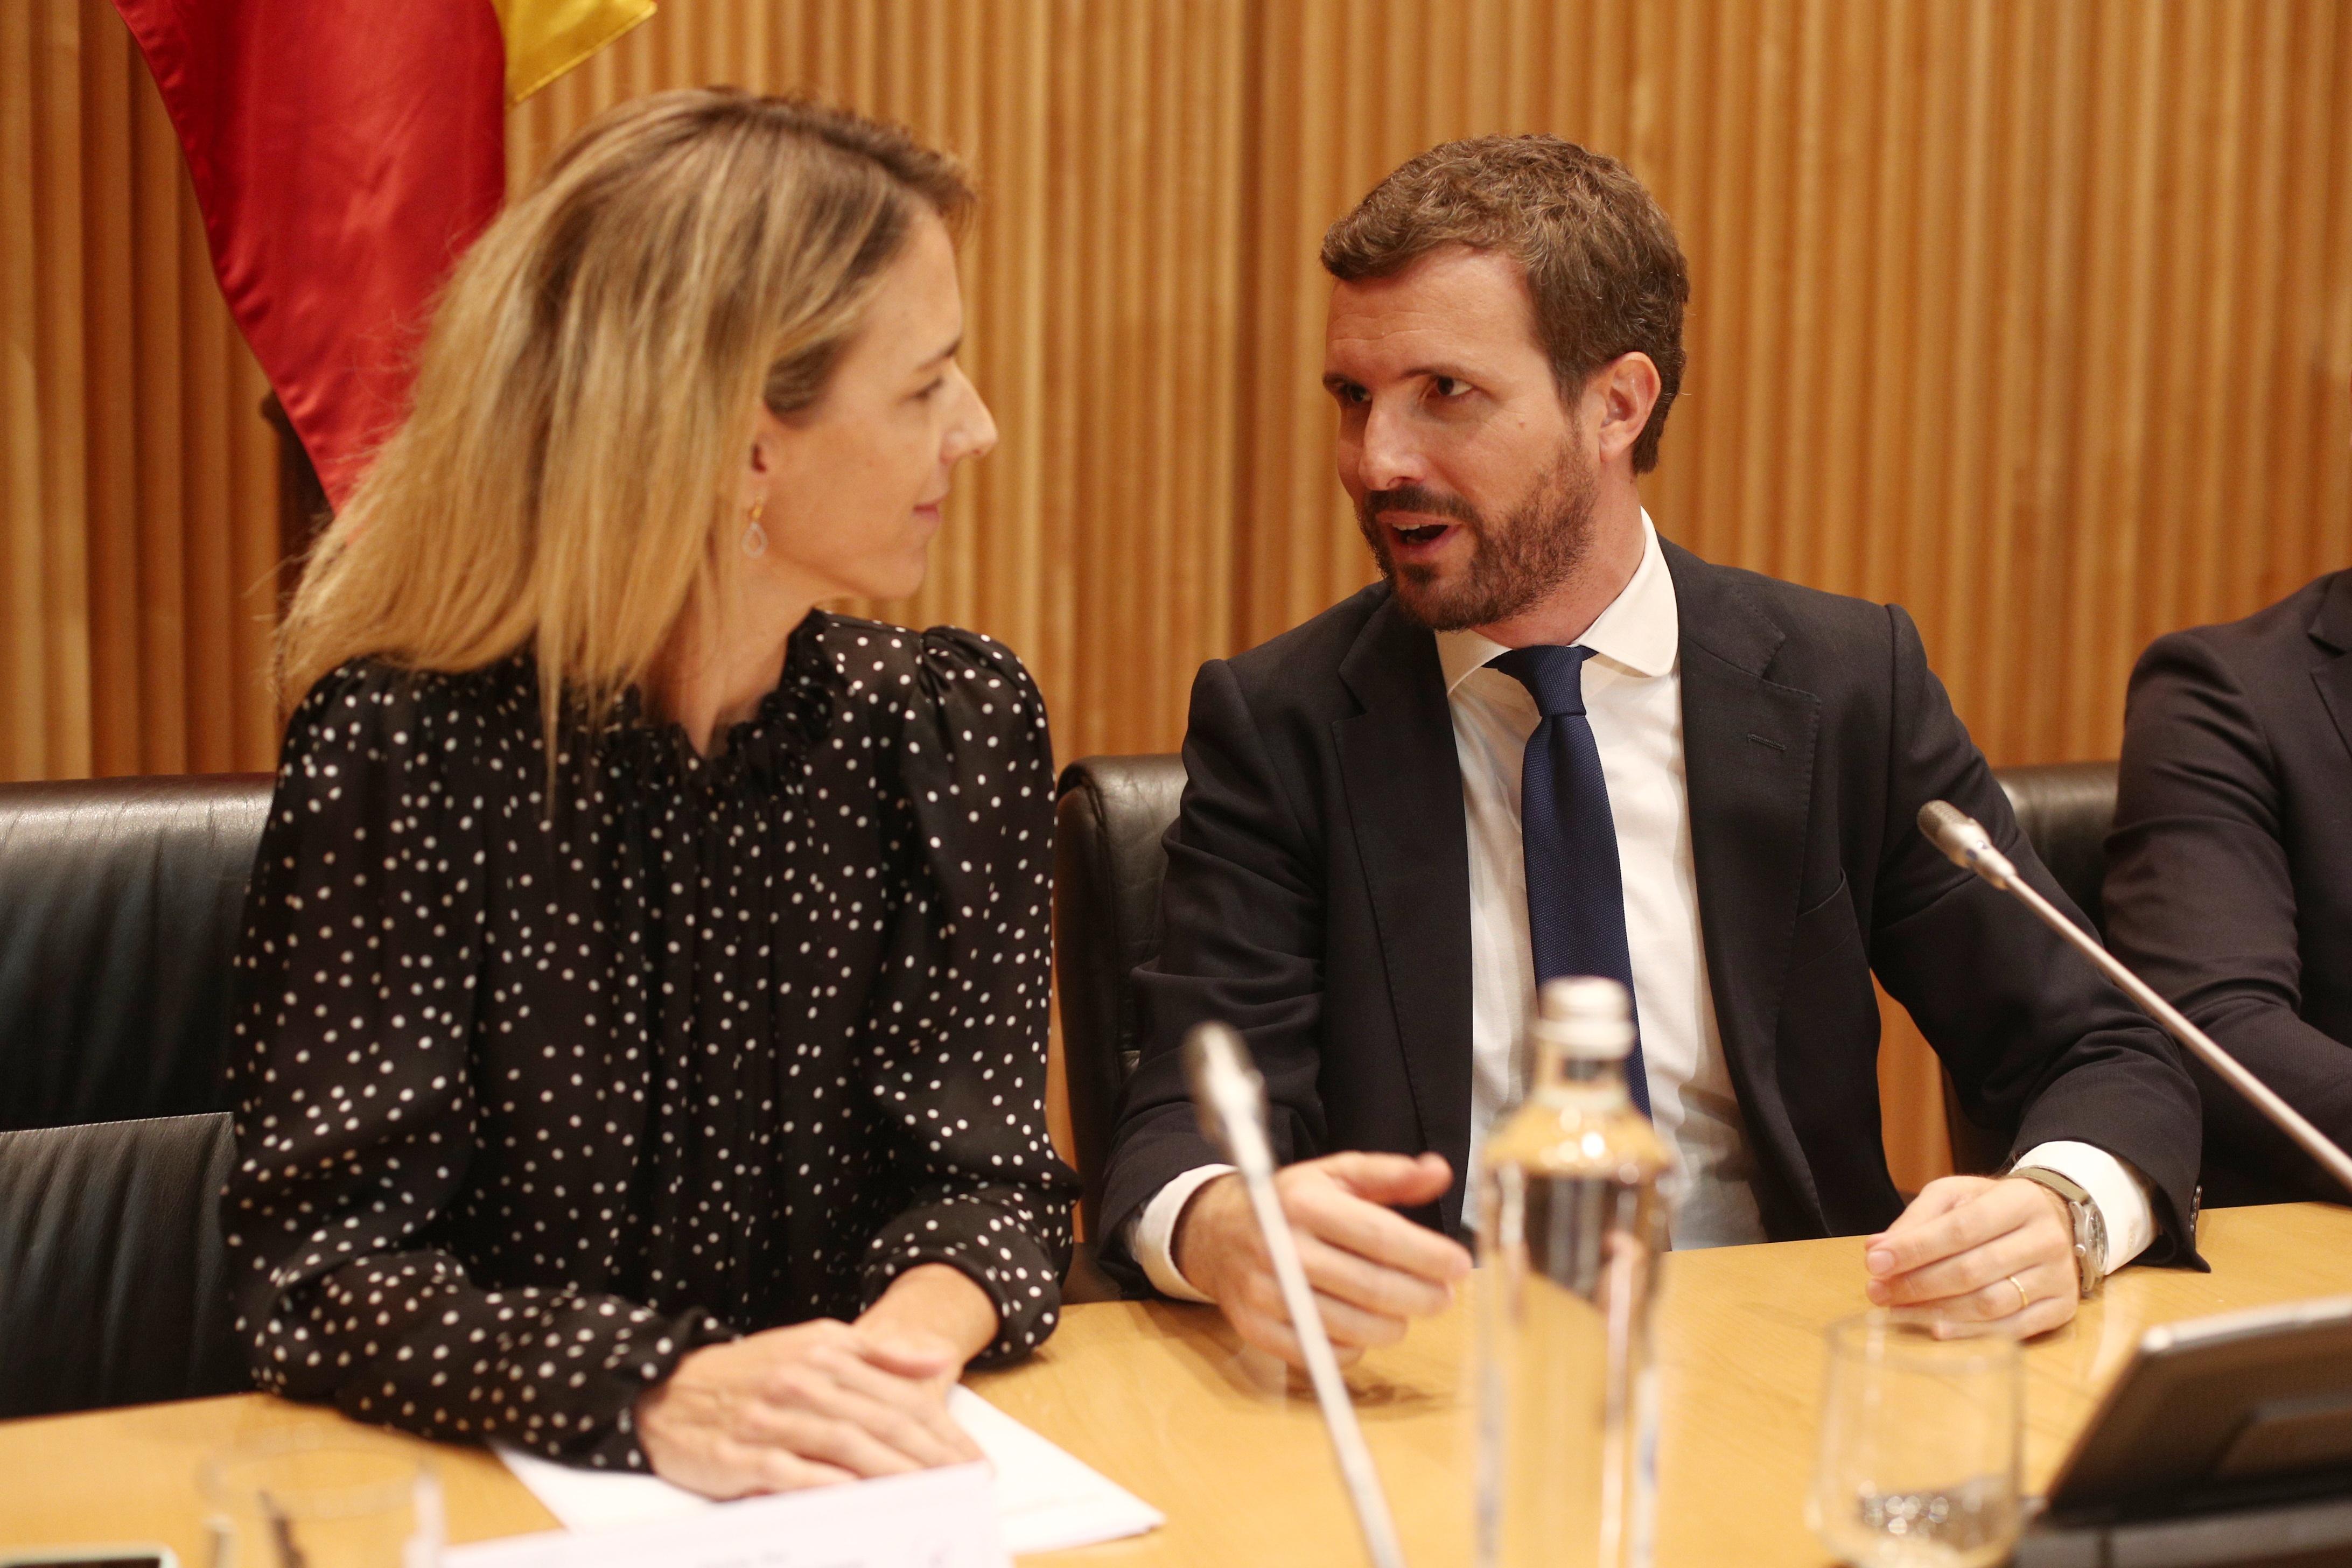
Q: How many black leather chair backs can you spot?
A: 3